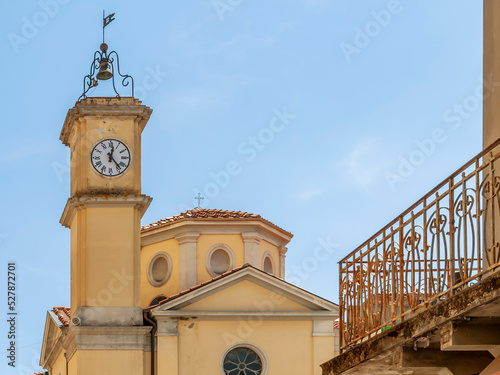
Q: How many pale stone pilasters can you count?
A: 3